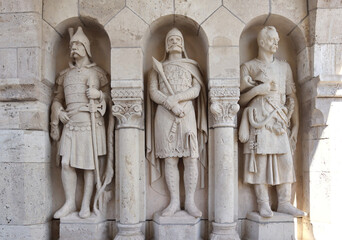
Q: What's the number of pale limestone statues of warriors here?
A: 3